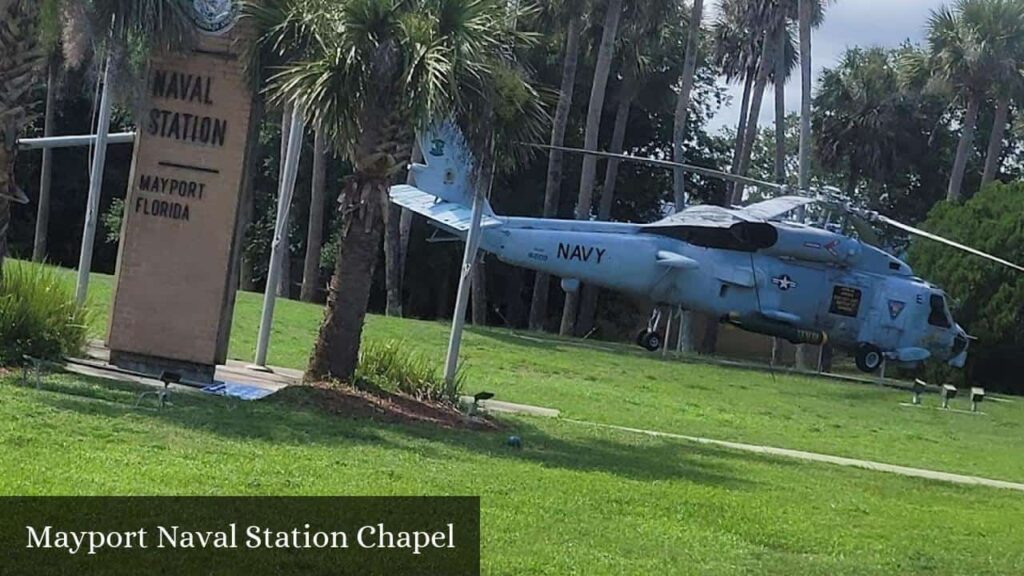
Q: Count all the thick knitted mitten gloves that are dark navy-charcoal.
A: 0